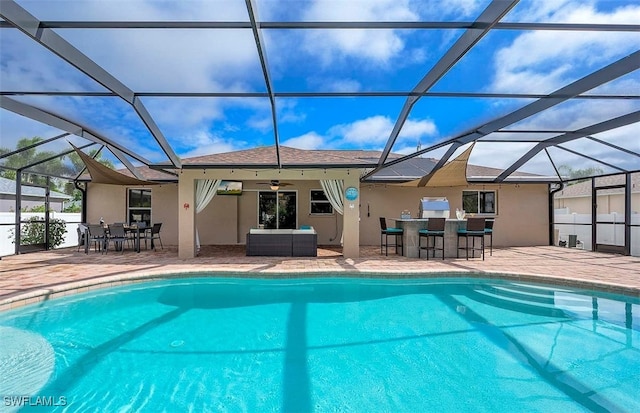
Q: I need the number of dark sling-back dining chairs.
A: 6